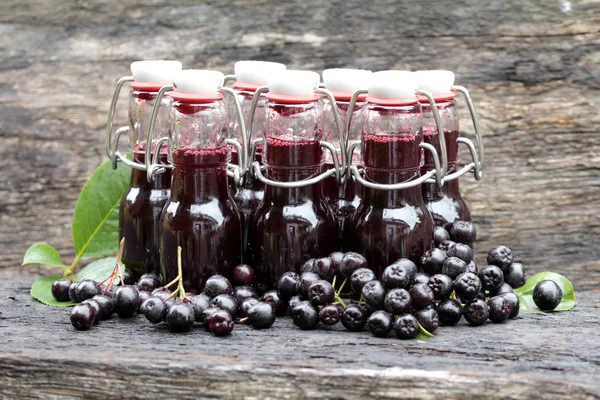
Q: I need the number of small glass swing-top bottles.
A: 7